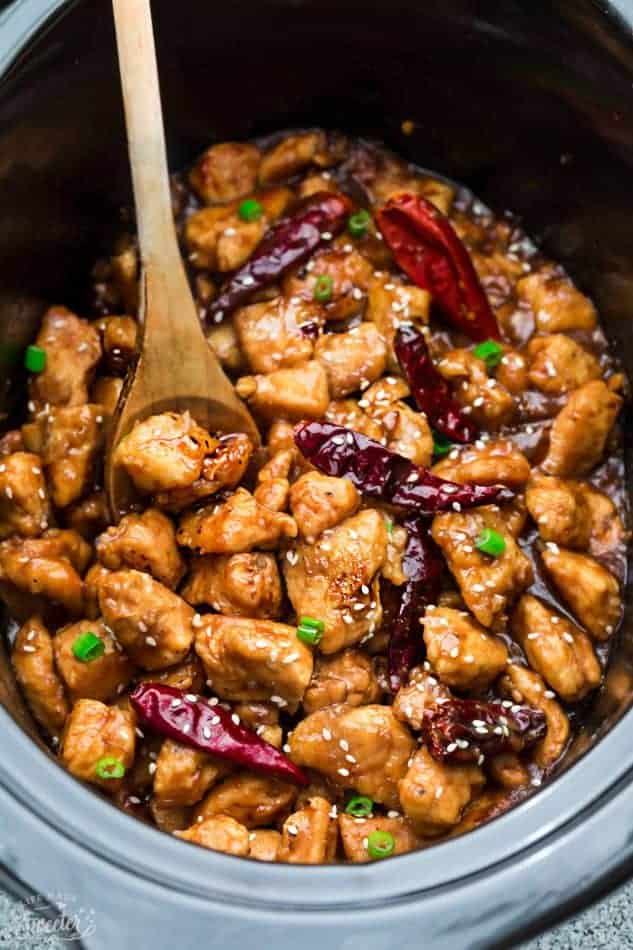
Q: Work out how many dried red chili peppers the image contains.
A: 7